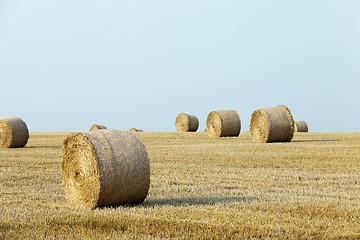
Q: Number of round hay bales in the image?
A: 8